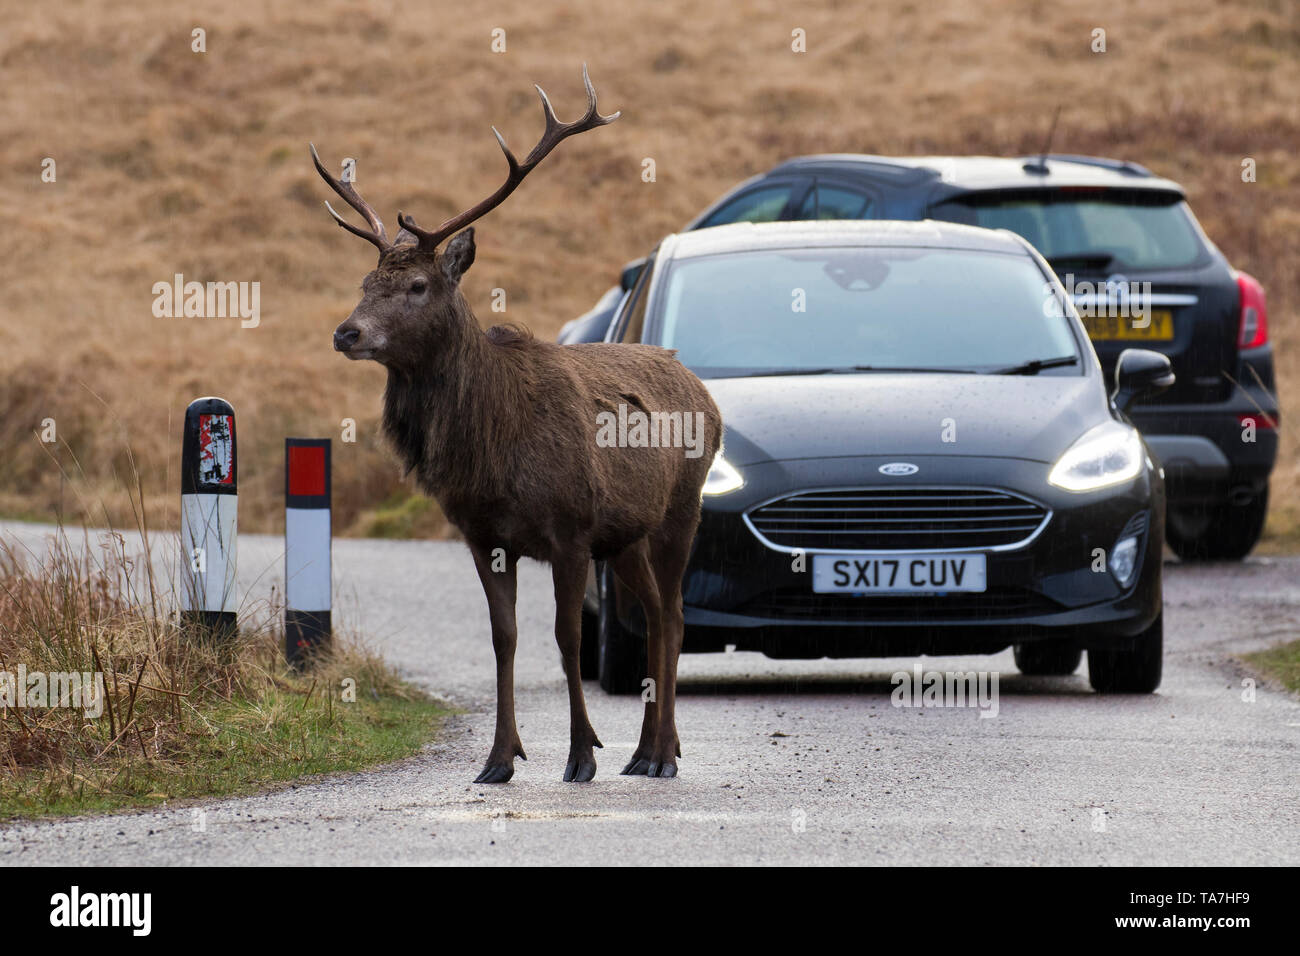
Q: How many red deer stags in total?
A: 1